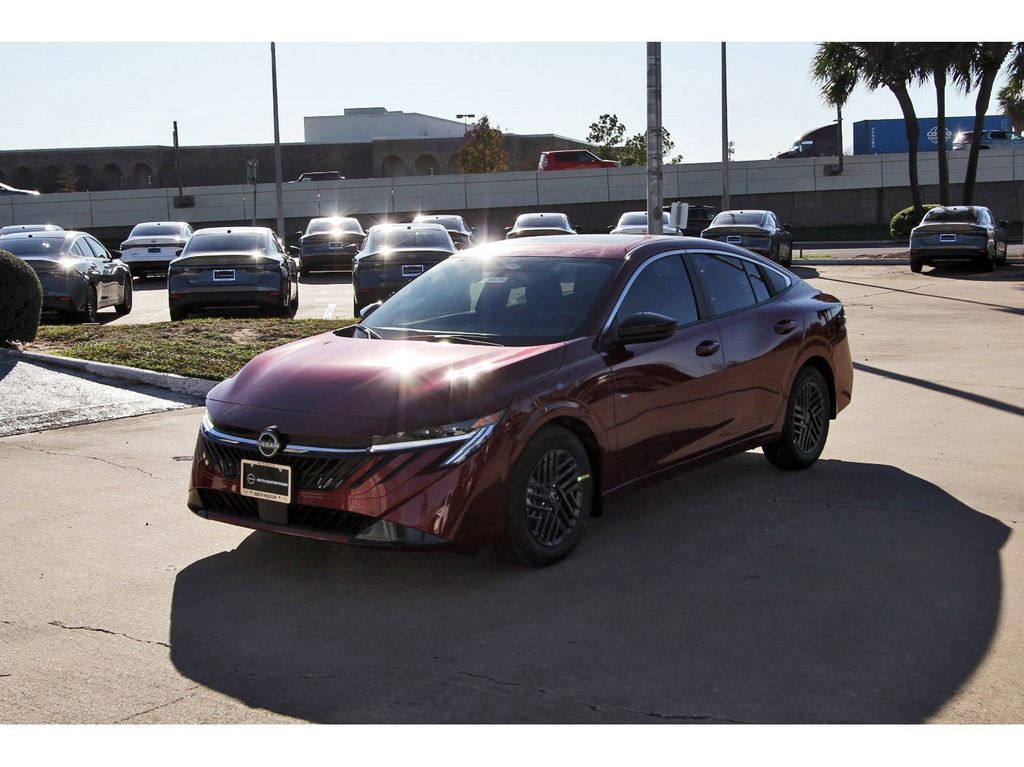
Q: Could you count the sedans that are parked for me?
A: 12